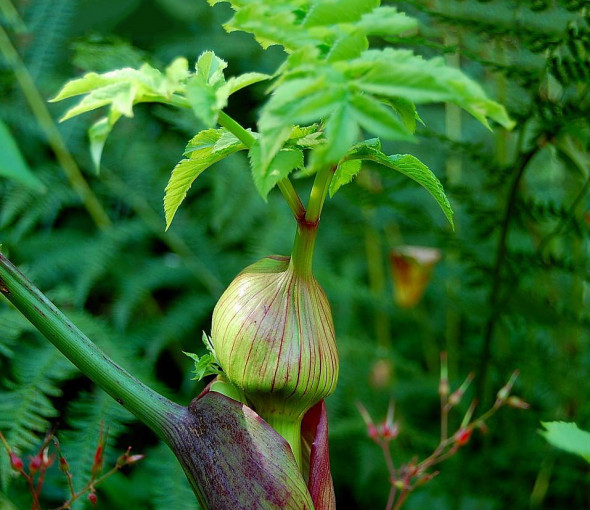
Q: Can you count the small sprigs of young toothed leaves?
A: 1